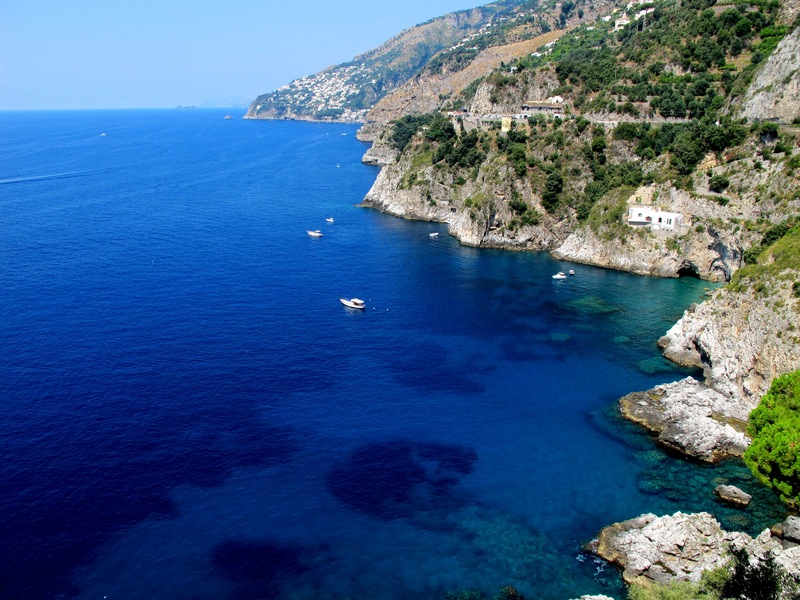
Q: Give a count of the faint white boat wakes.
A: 1